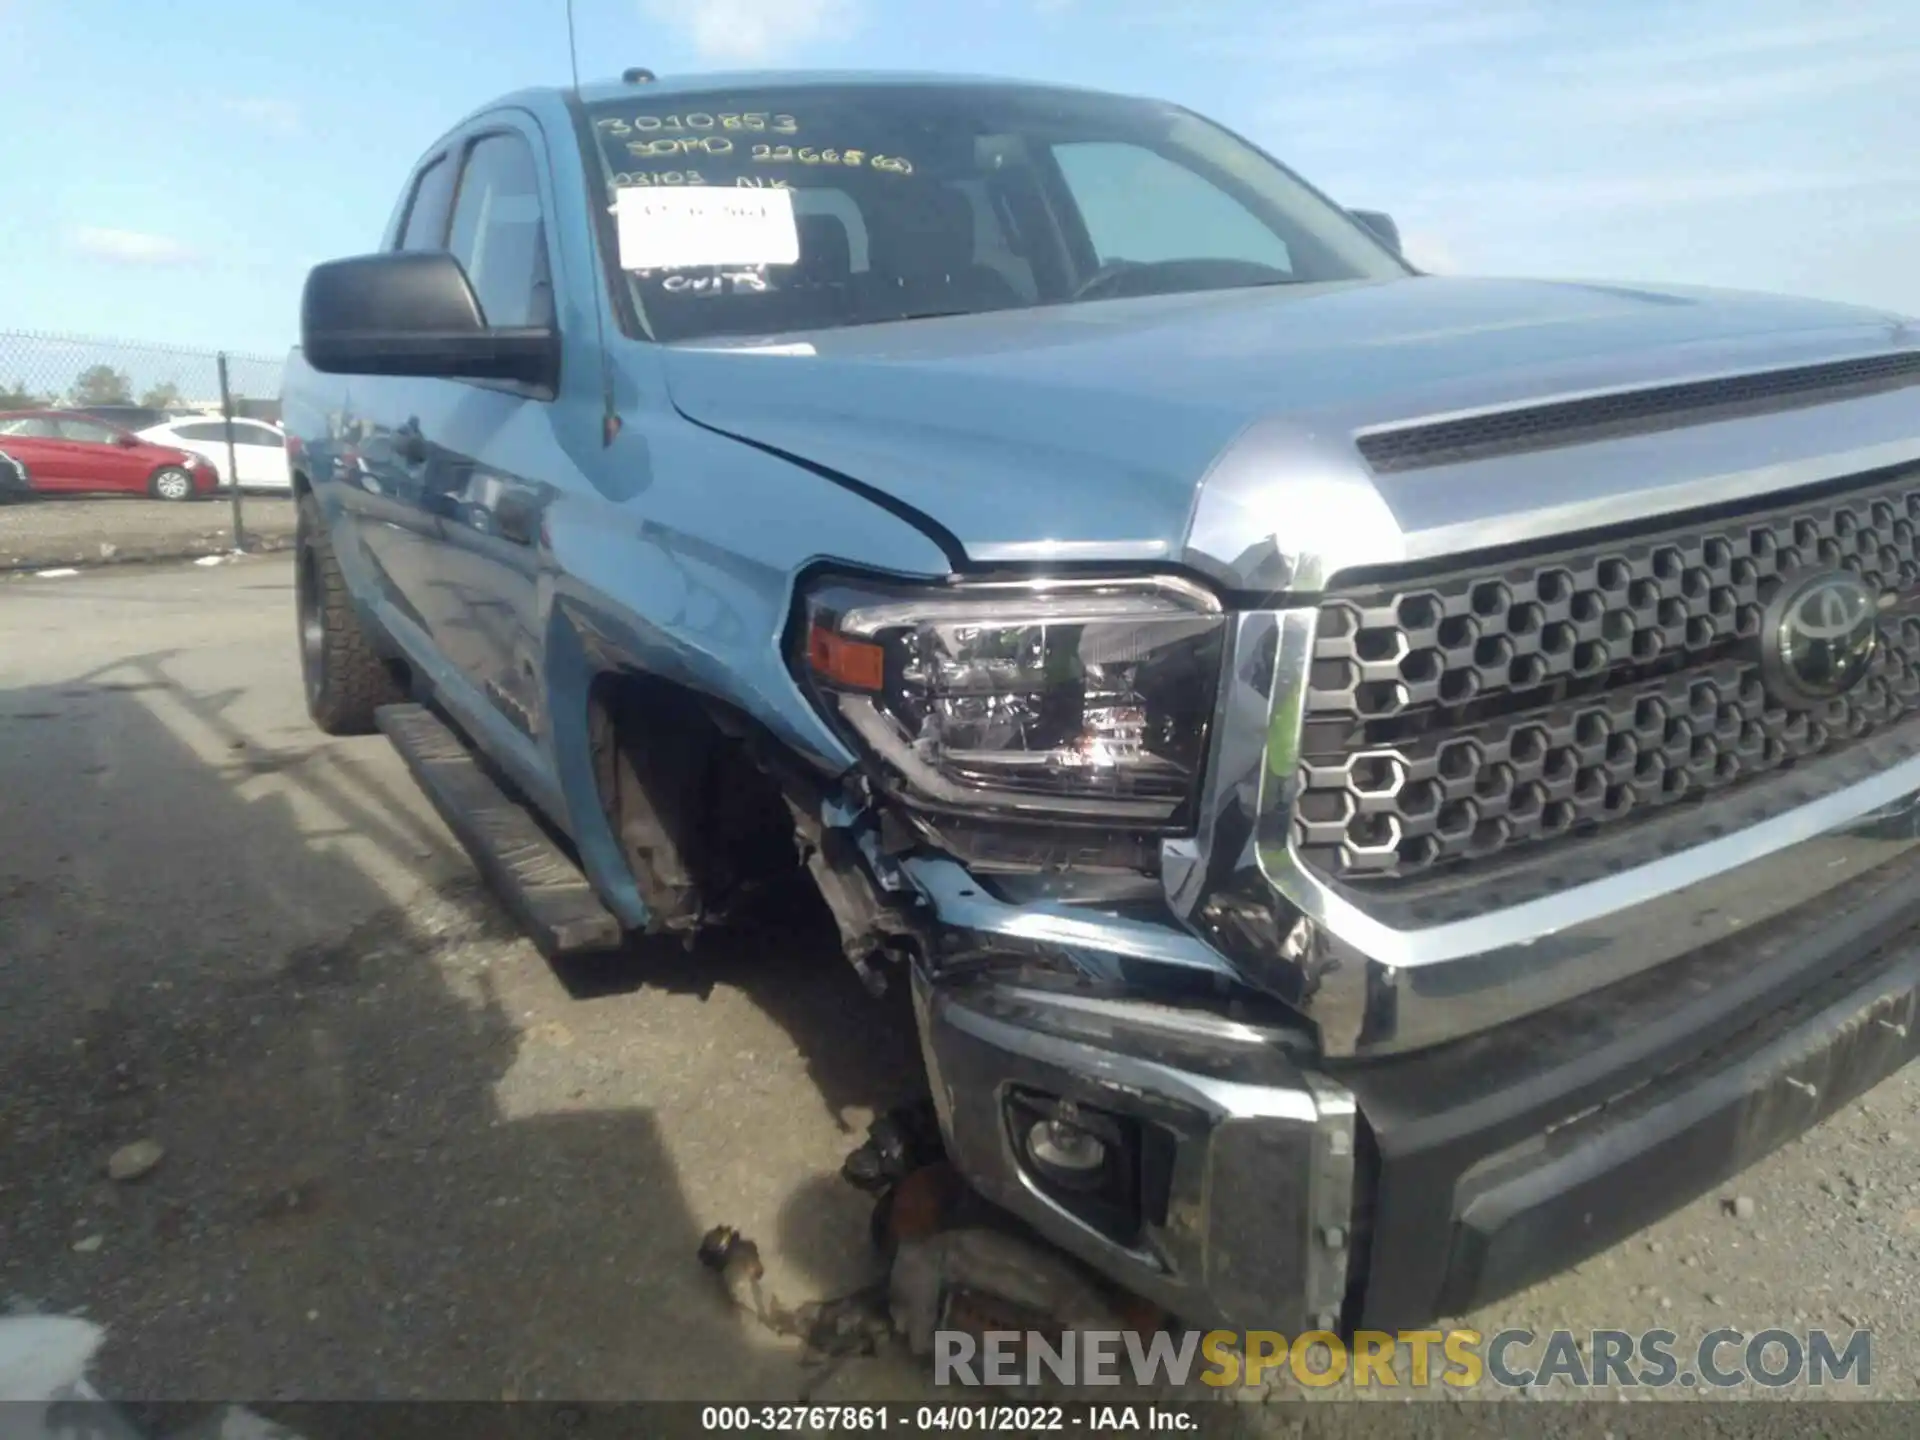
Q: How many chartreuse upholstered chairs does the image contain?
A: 0